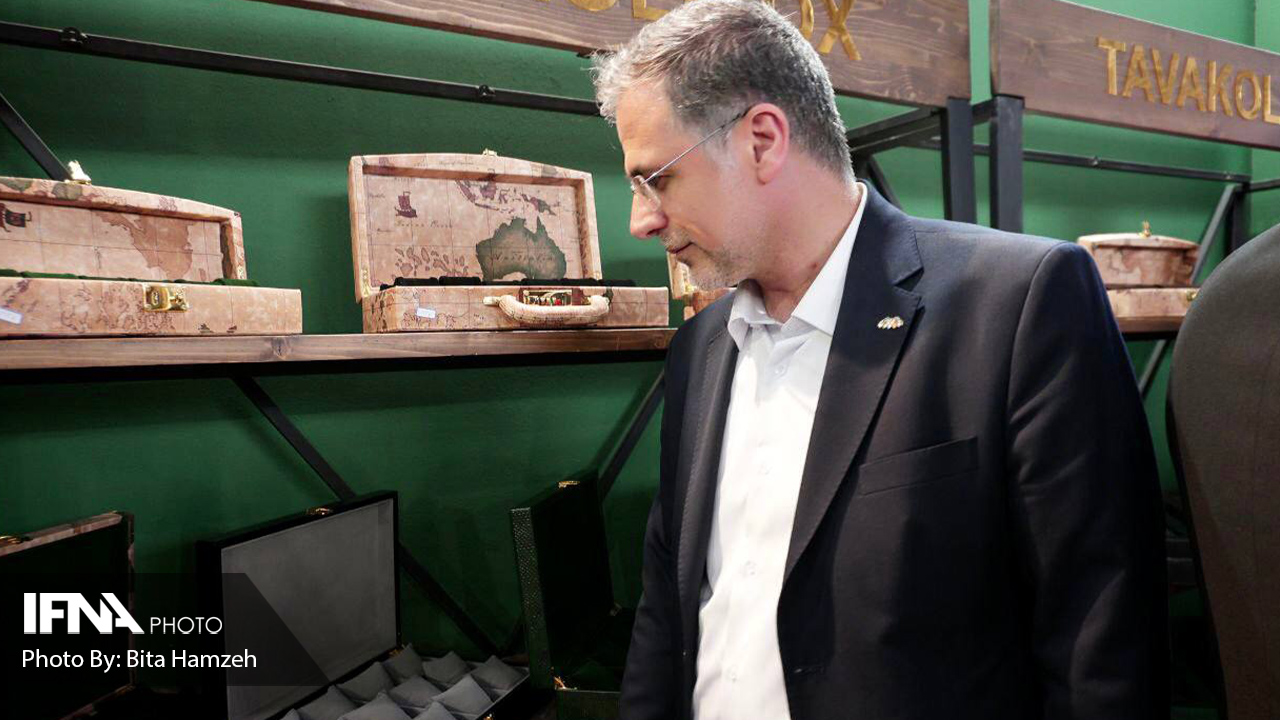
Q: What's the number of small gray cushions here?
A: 10